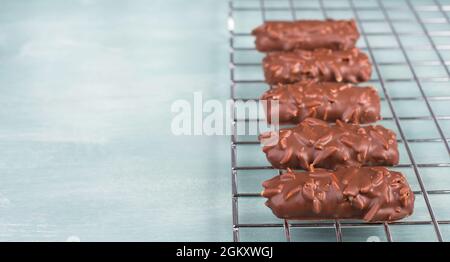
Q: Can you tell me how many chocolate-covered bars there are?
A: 5